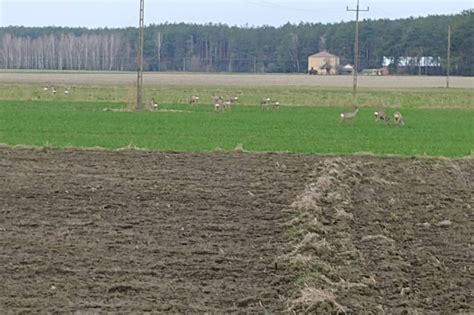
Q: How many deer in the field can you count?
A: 14